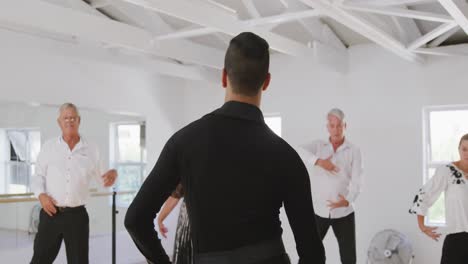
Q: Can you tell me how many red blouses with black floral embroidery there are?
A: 0